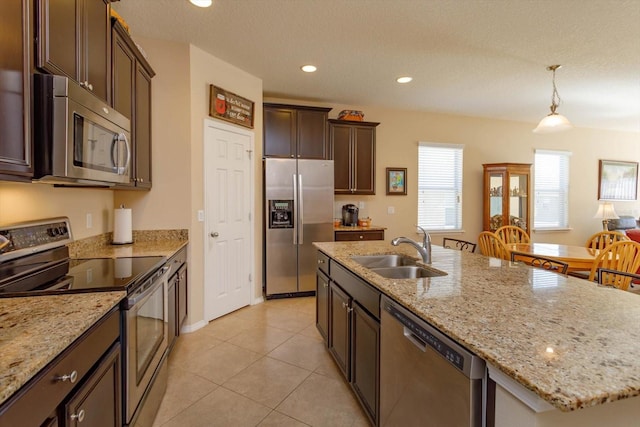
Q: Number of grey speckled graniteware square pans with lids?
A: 0